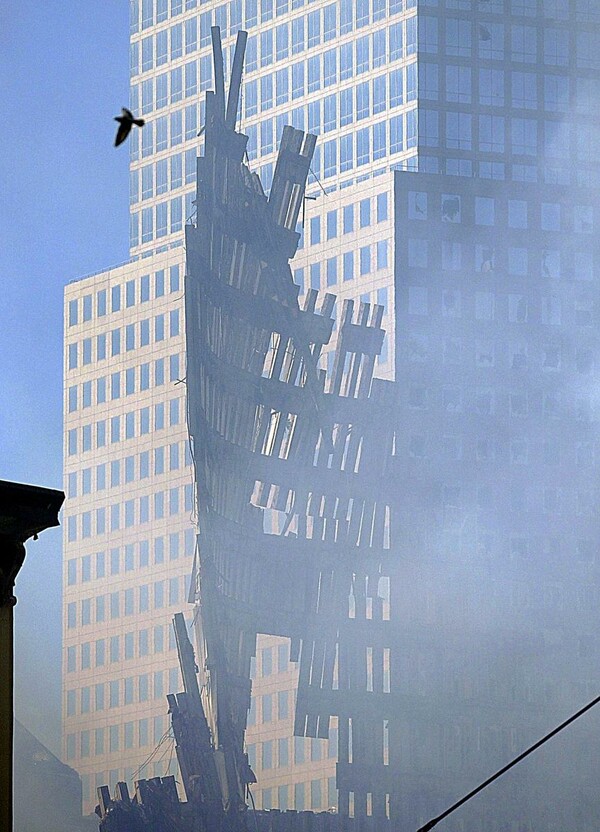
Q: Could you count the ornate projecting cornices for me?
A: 1